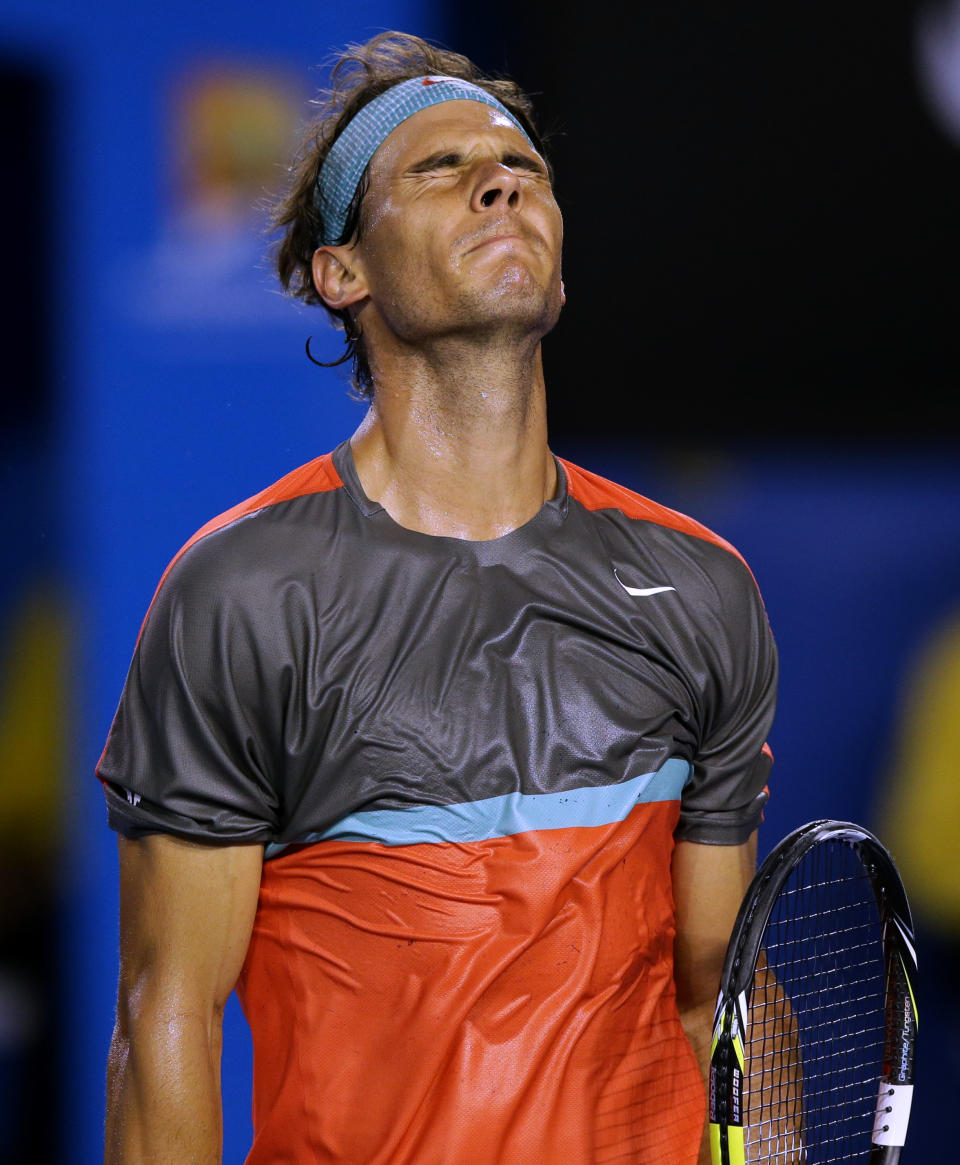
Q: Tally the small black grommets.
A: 3